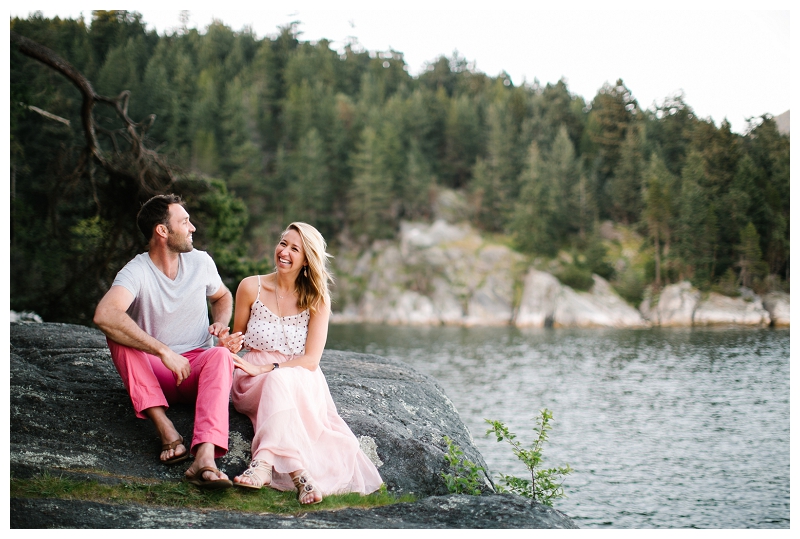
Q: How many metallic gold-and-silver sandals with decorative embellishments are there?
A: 2